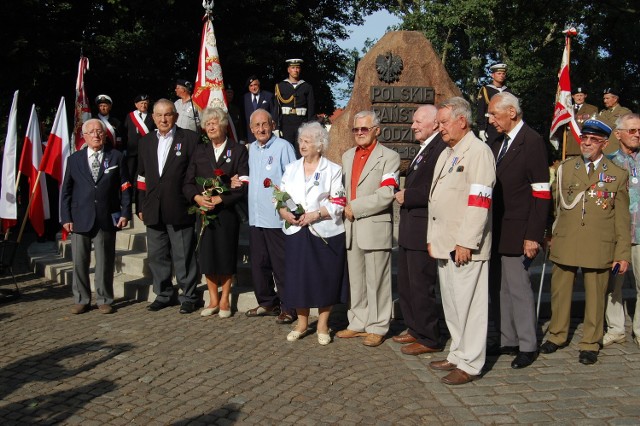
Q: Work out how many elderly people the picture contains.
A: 11